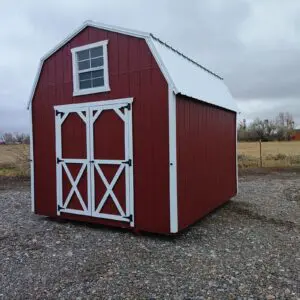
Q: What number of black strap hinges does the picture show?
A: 6